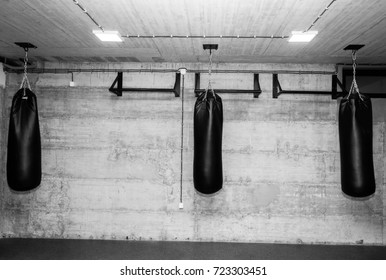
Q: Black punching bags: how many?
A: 3